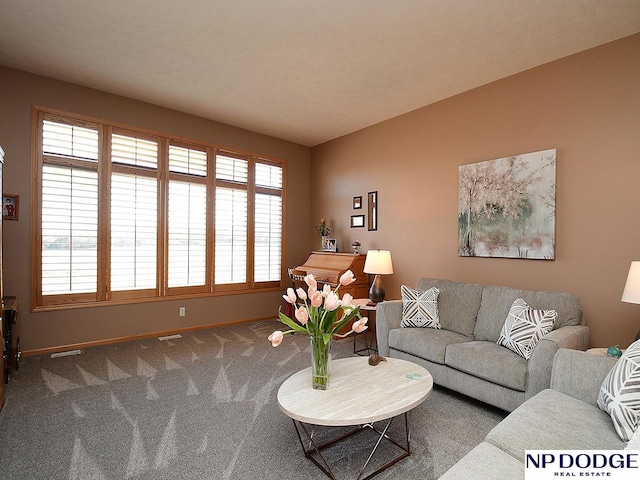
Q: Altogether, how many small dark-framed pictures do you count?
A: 3